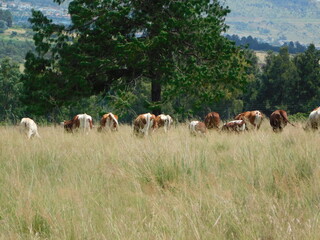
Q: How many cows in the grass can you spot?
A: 11